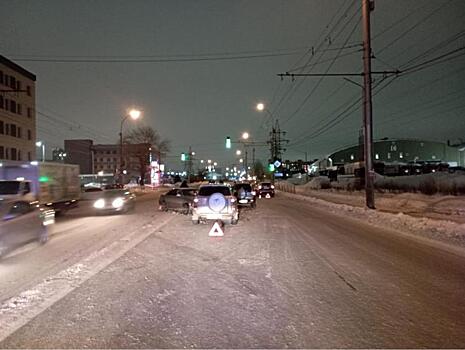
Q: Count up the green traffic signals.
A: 3